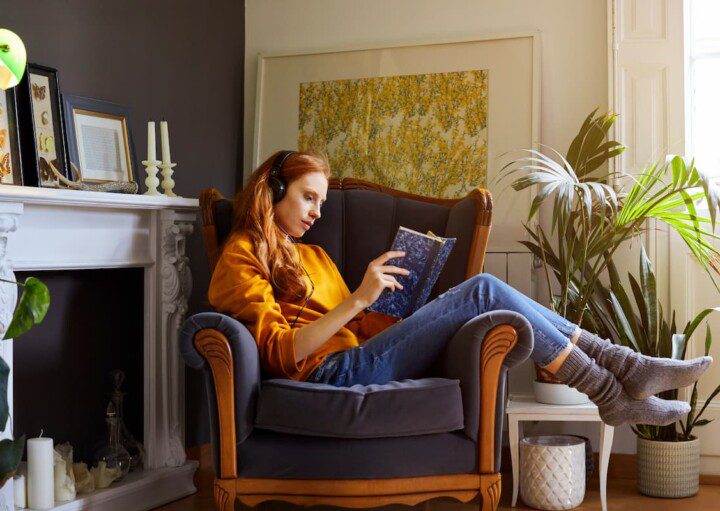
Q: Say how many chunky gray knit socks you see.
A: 2